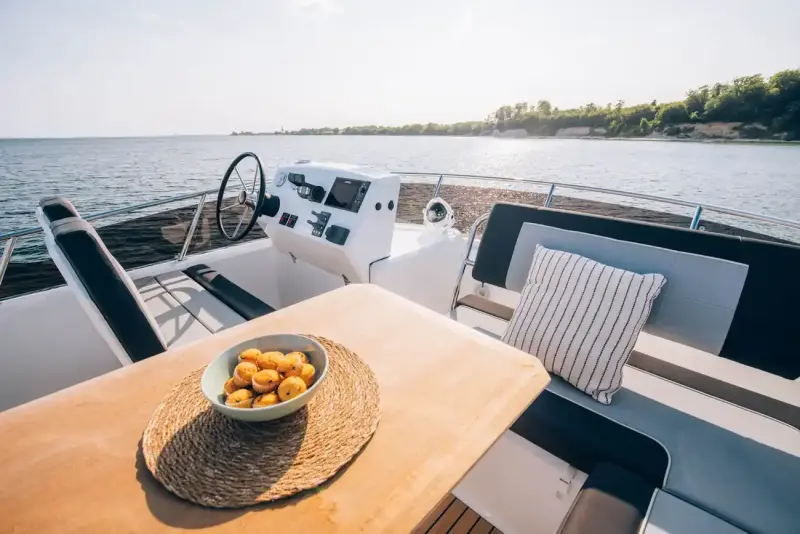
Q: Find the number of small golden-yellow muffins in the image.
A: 11